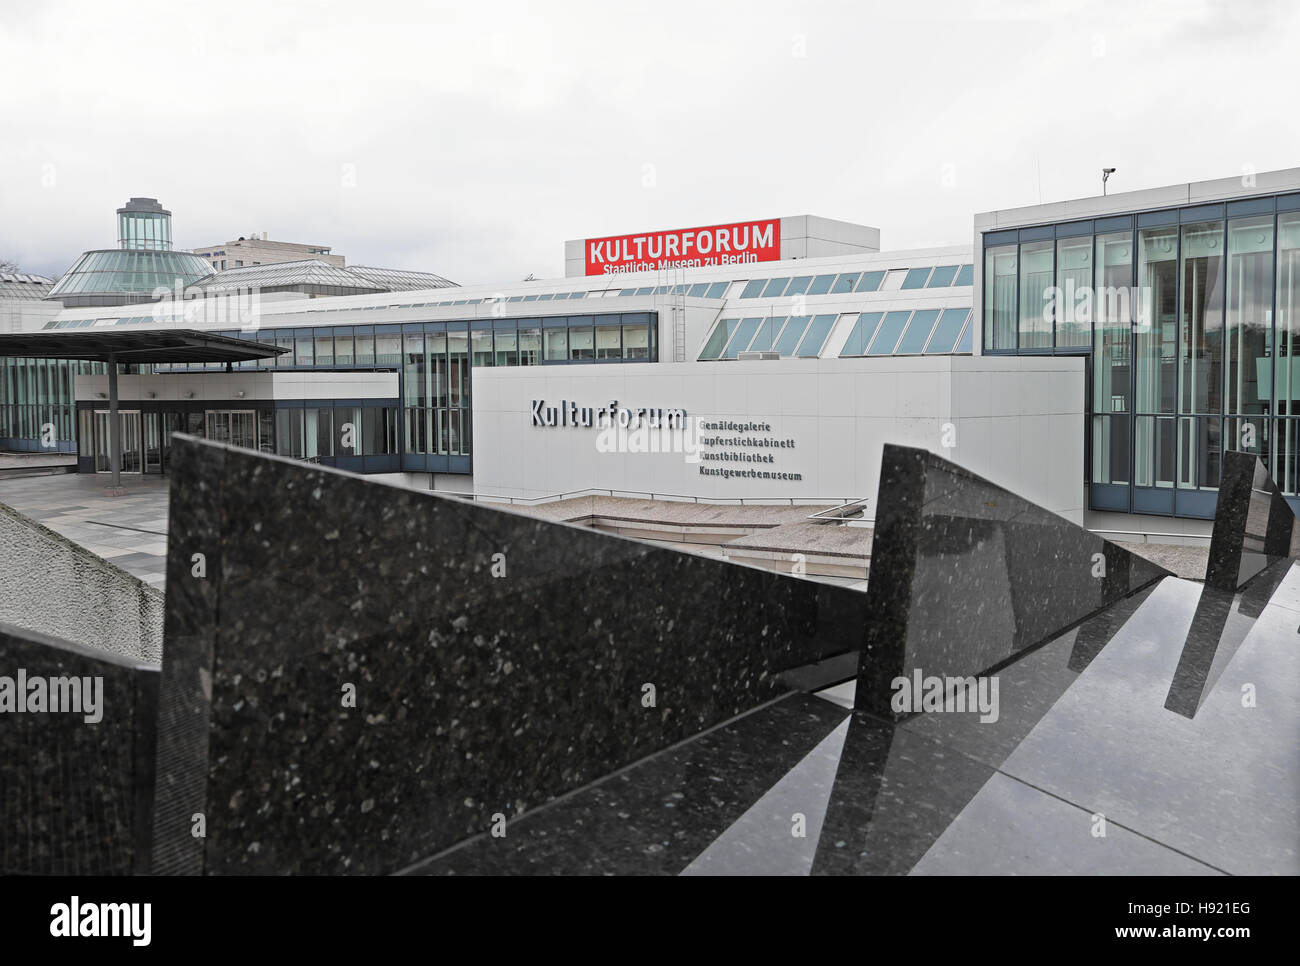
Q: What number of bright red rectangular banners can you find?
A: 1